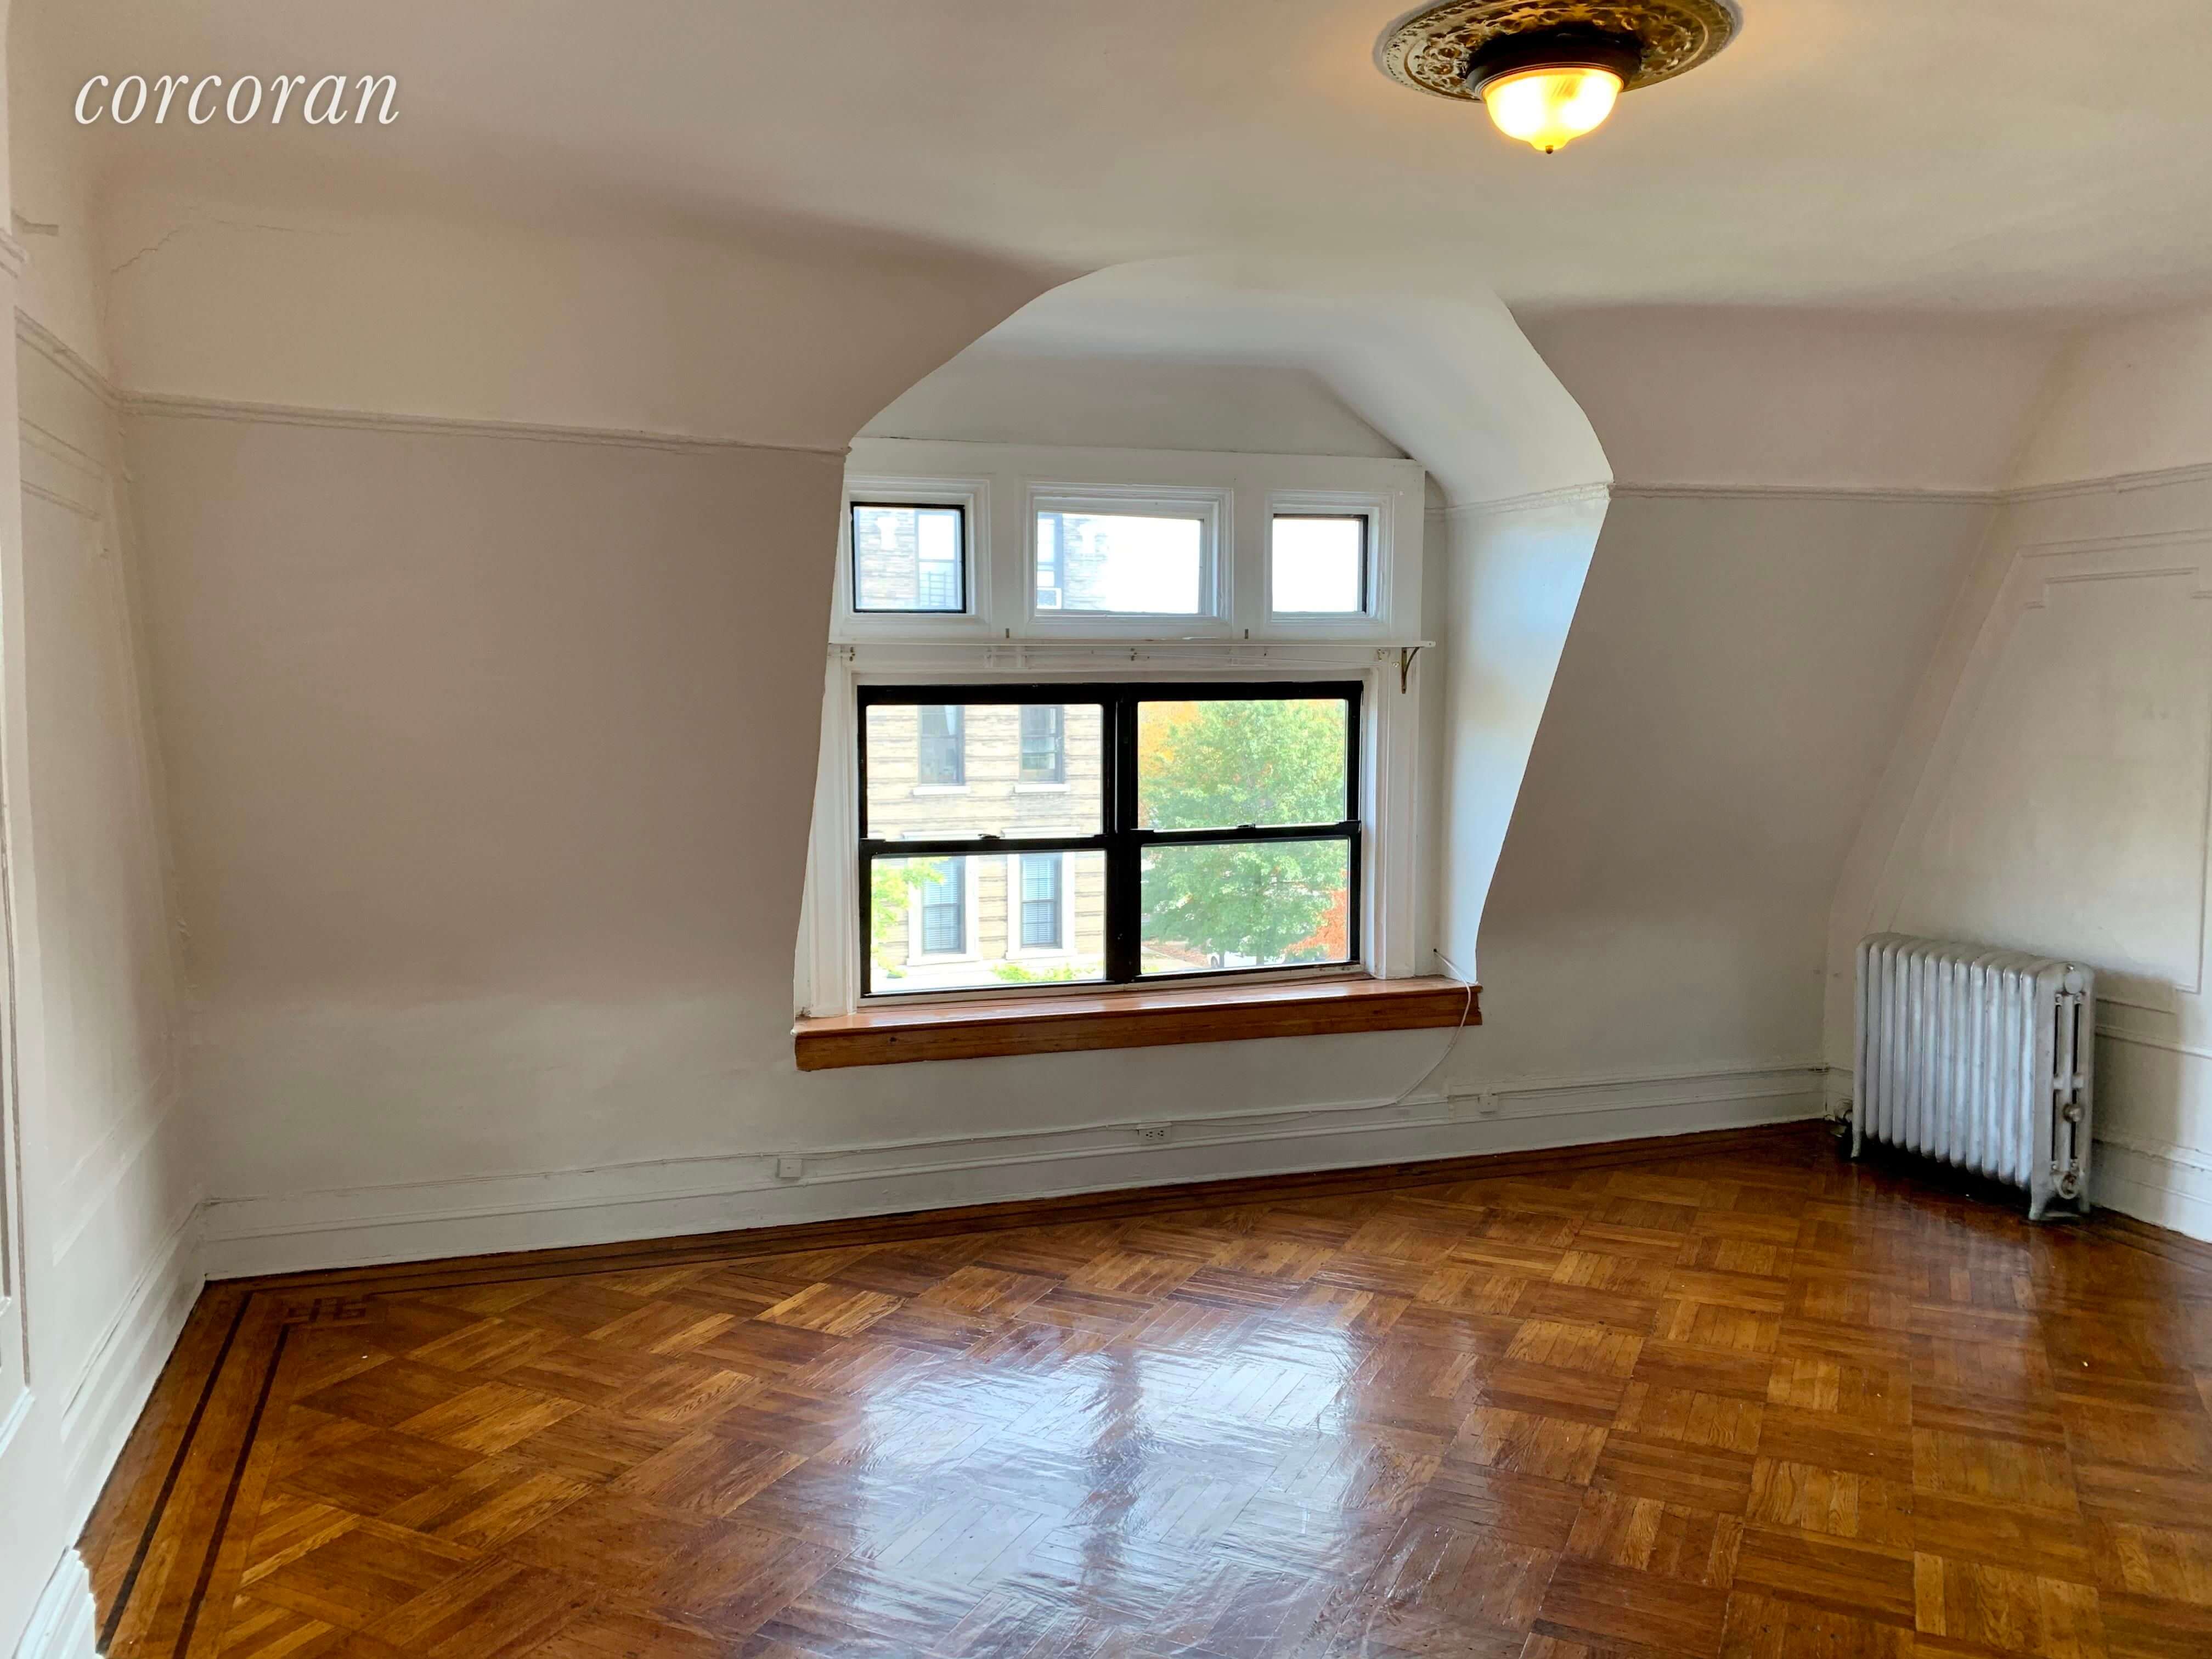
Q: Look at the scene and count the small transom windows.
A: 3